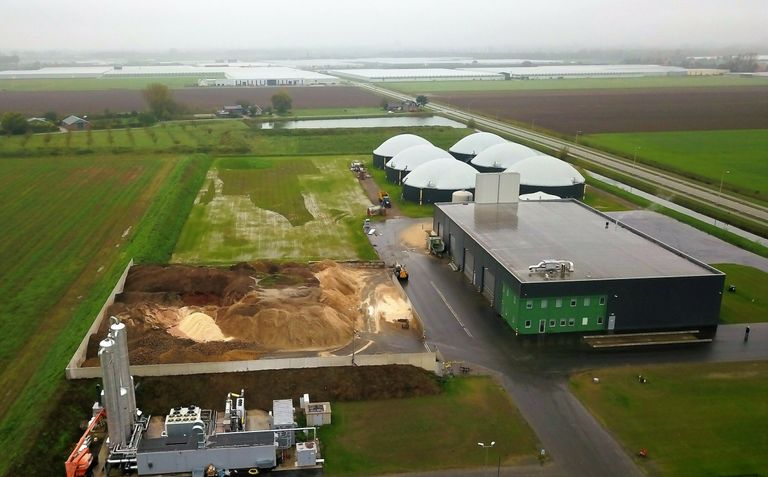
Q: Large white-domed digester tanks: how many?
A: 6